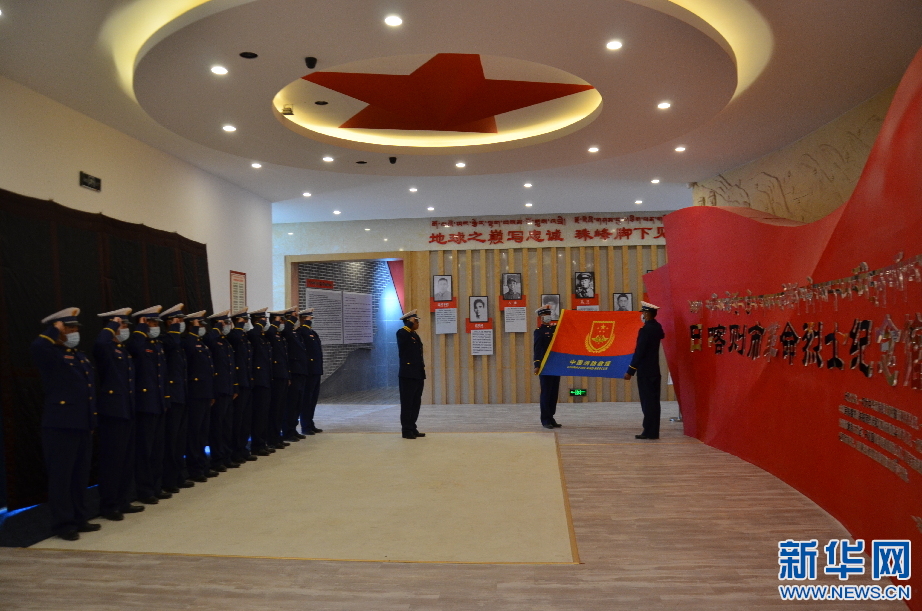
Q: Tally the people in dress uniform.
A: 14